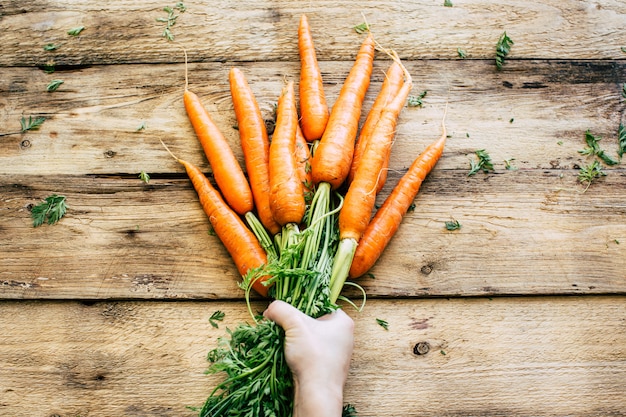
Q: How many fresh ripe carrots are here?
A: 10